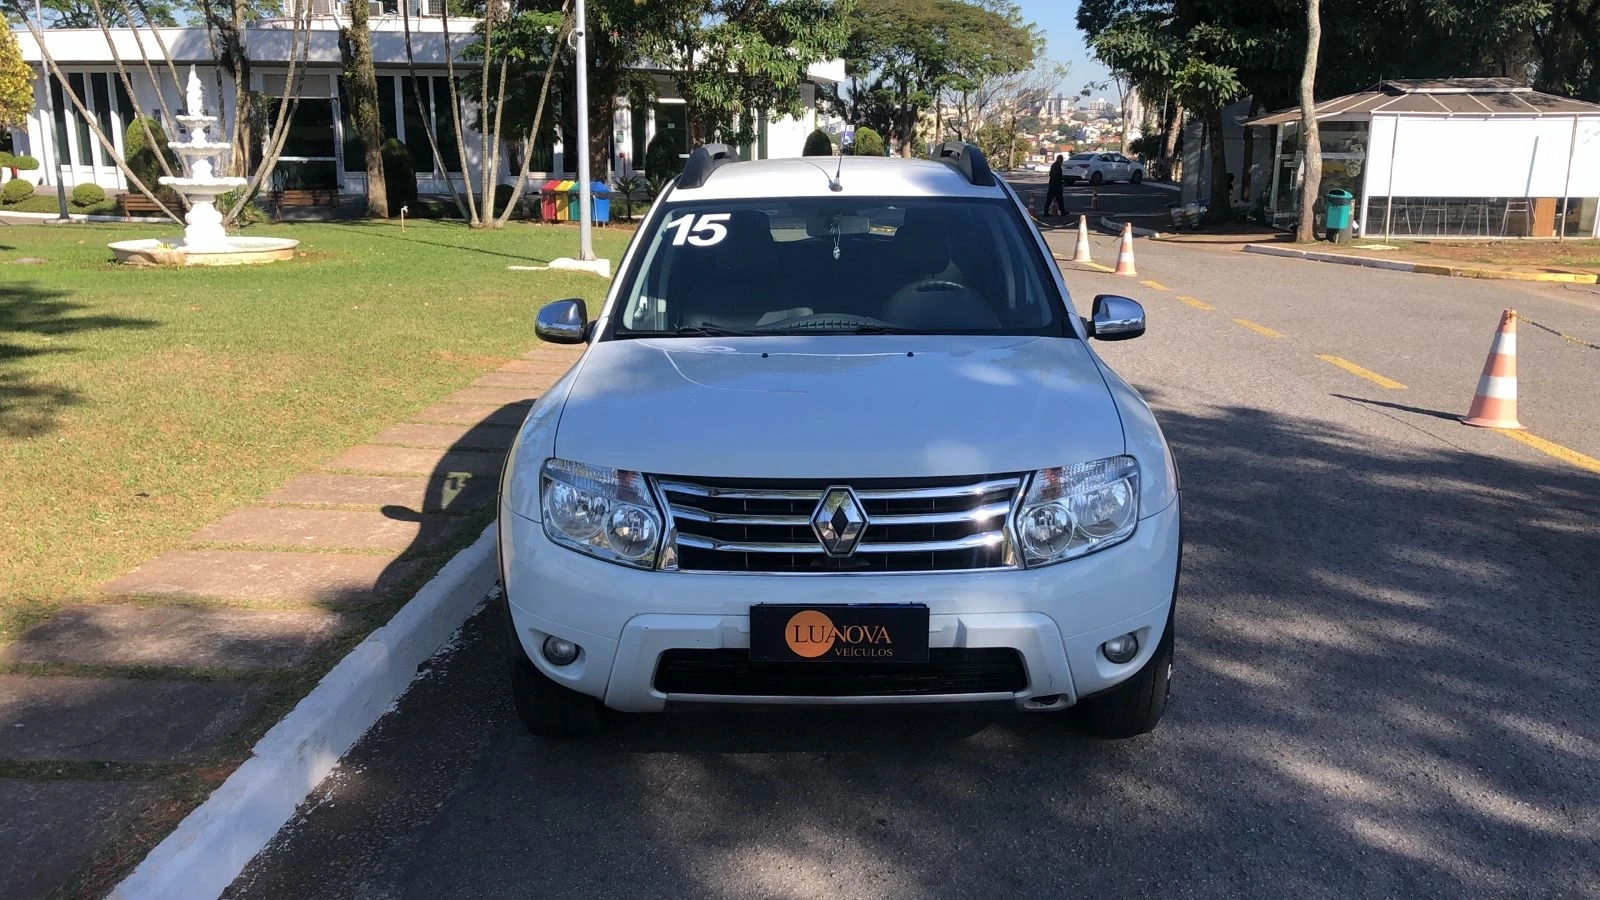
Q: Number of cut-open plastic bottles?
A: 0